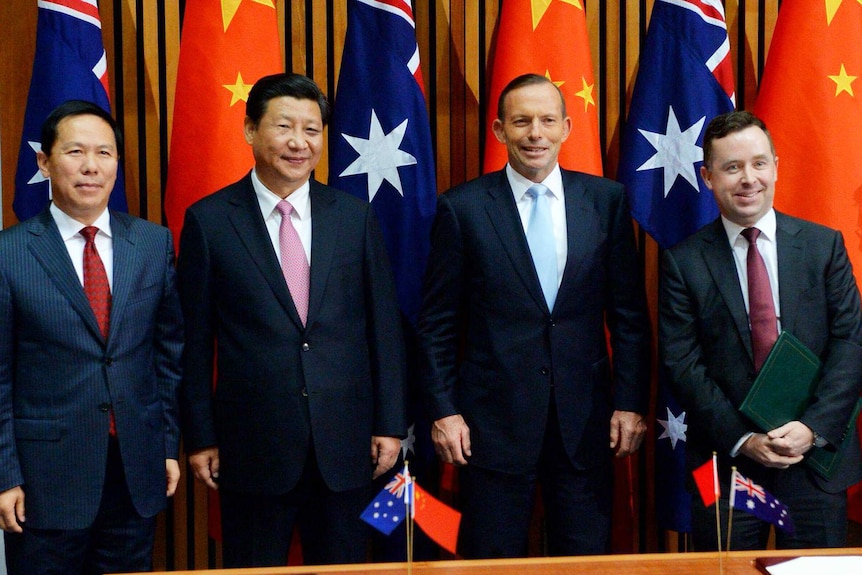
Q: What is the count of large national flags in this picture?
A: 6